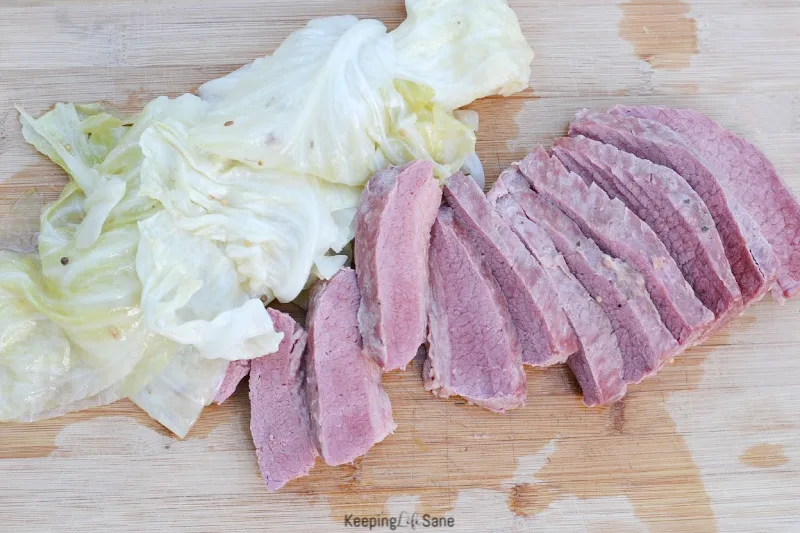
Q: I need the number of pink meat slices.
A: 12